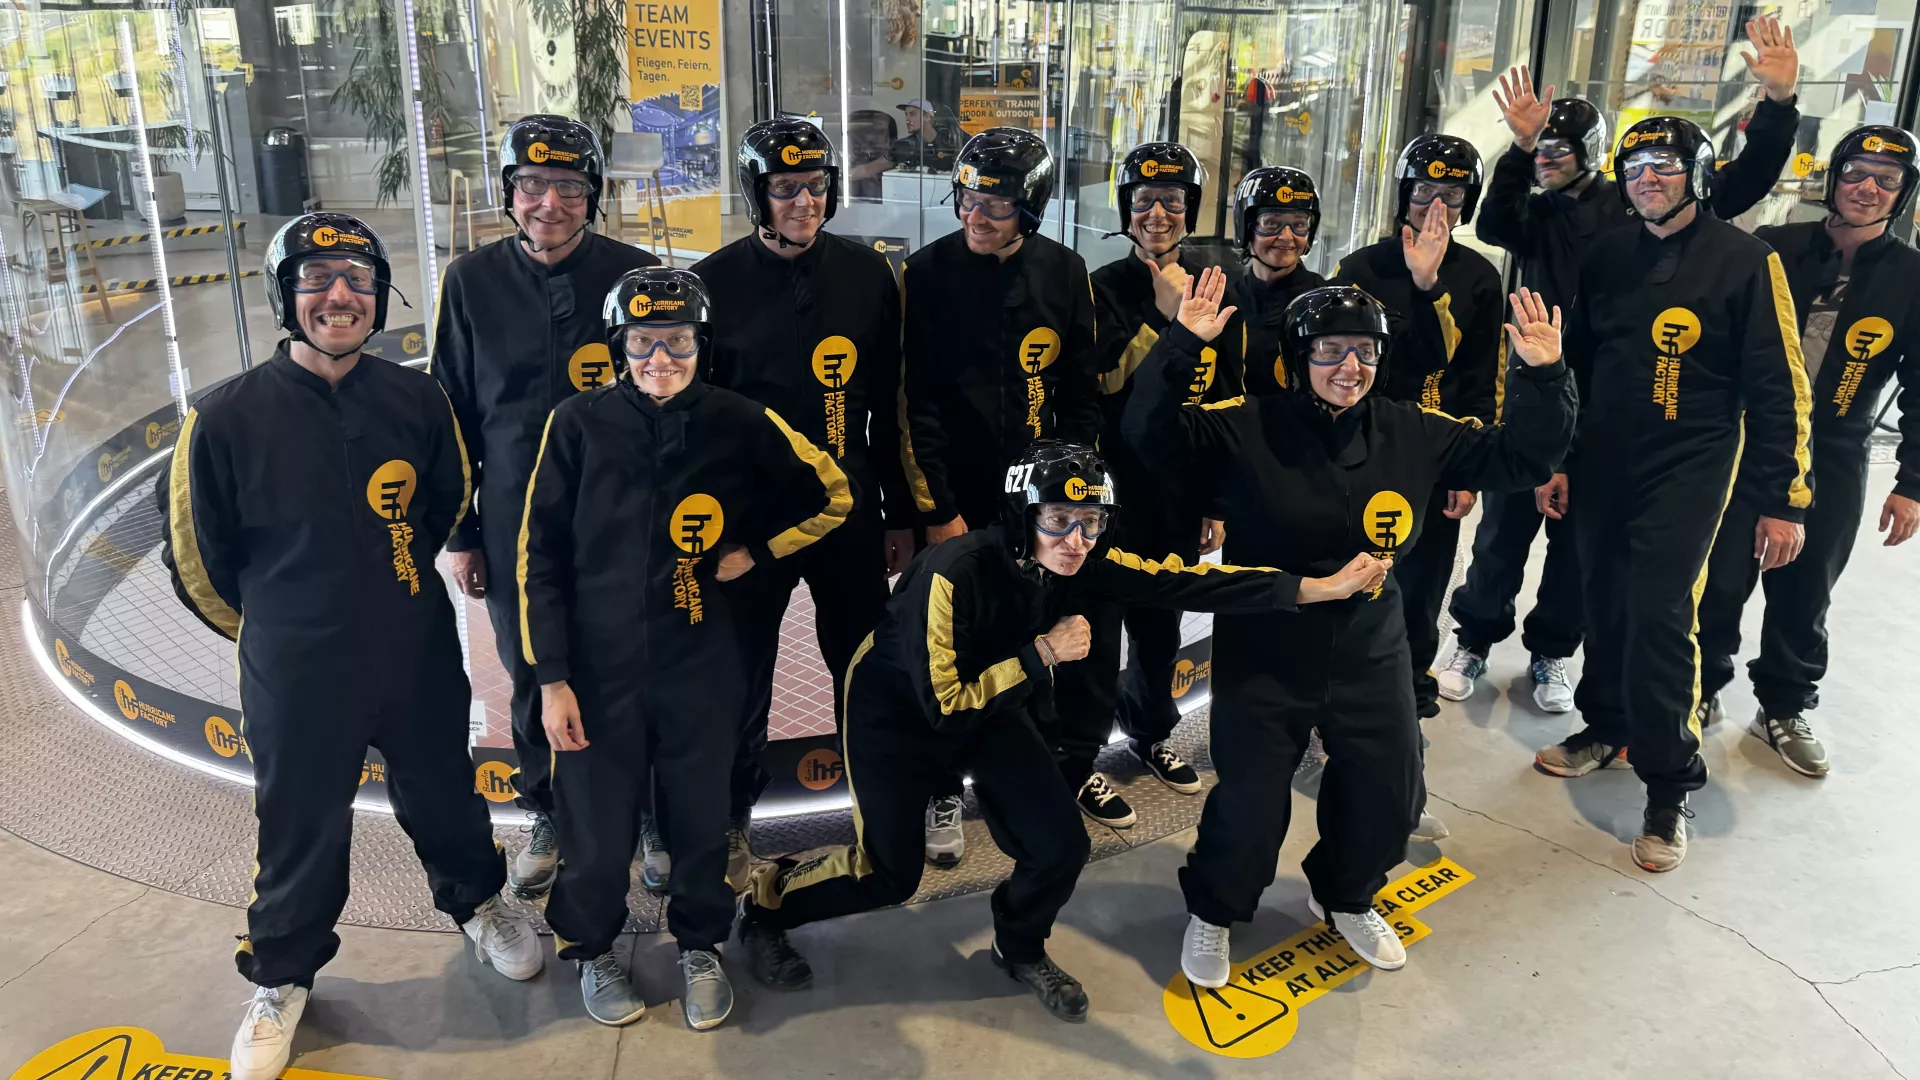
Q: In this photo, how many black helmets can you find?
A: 13